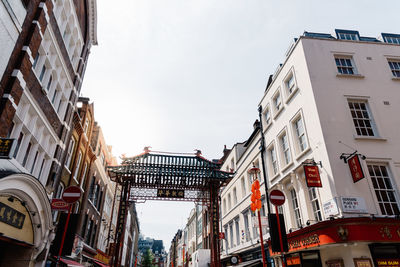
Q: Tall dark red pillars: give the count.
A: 2